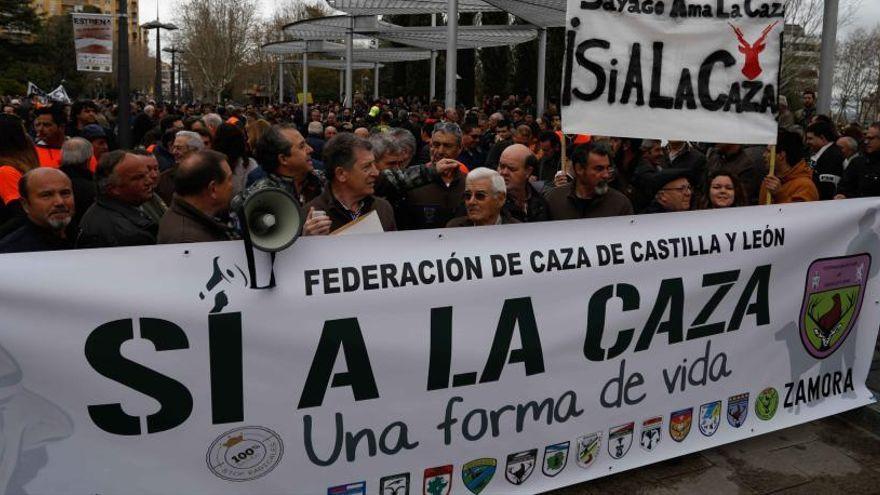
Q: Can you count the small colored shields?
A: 13